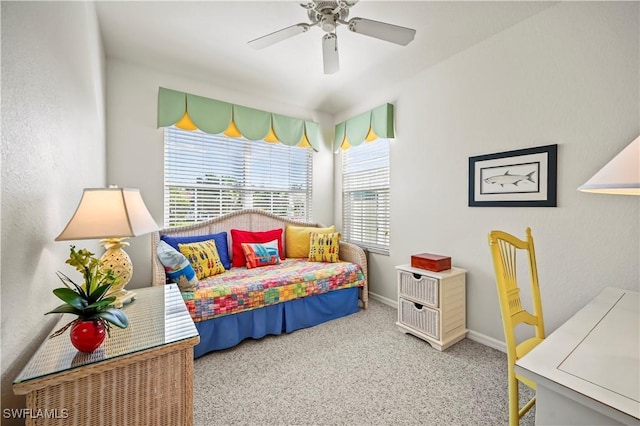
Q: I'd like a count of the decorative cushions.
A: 7